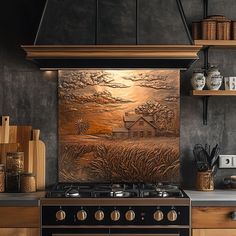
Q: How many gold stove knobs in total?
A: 7